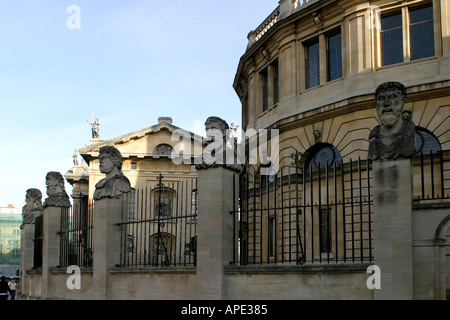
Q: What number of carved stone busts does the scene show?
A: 5